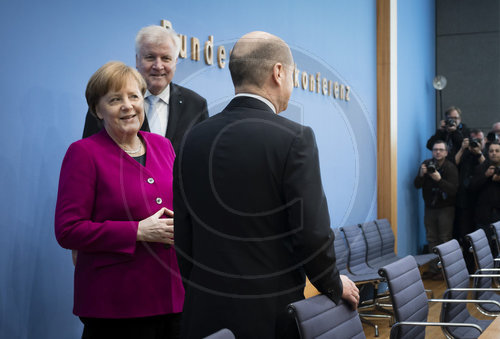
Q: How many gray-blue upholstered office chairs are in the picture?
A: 10